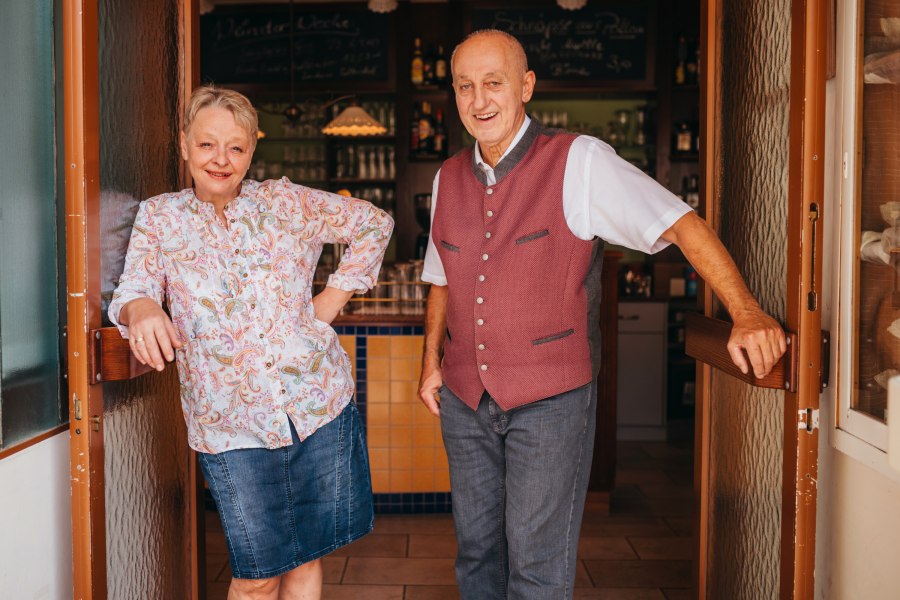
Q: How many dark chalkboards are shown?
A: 2